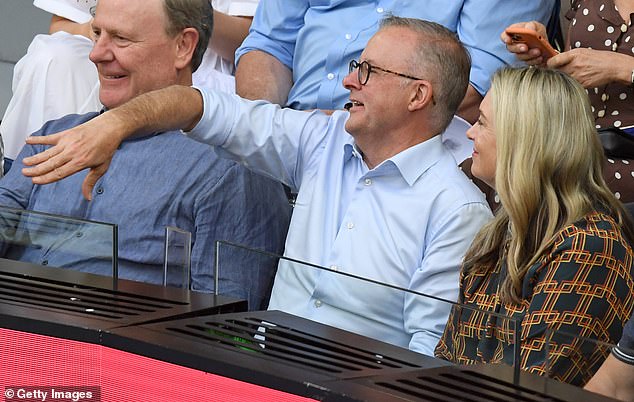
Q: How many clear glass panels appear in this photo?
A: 4